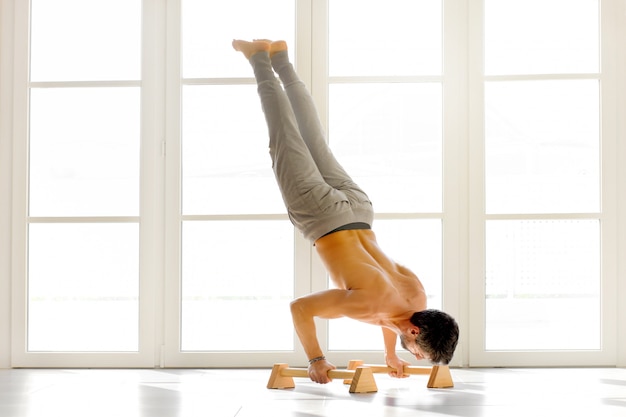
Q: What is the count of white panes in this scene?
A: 12